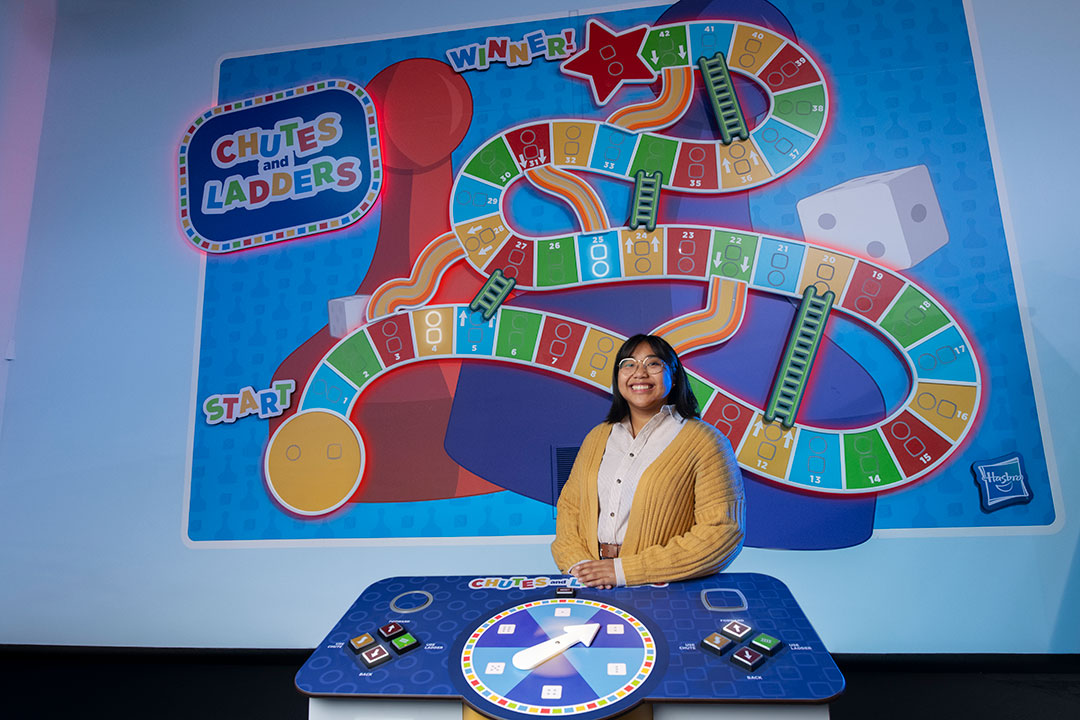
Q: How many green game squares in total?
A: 11